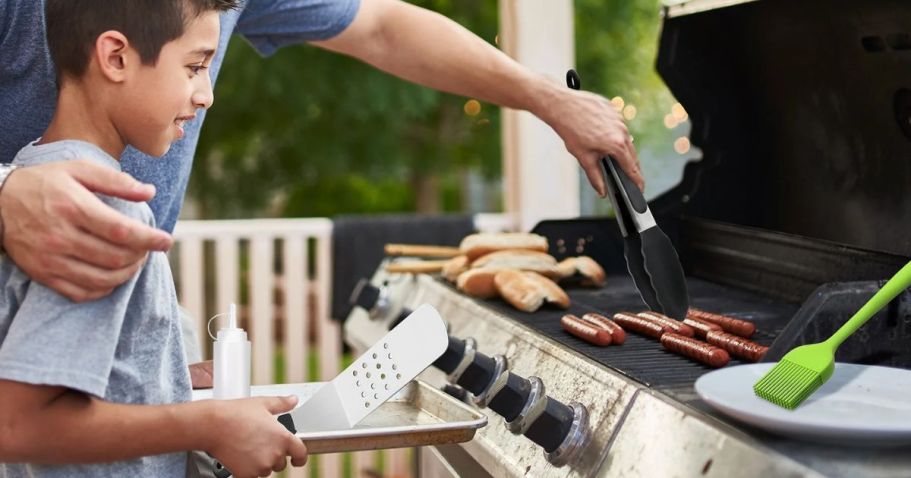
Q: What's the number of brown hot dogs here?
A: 8